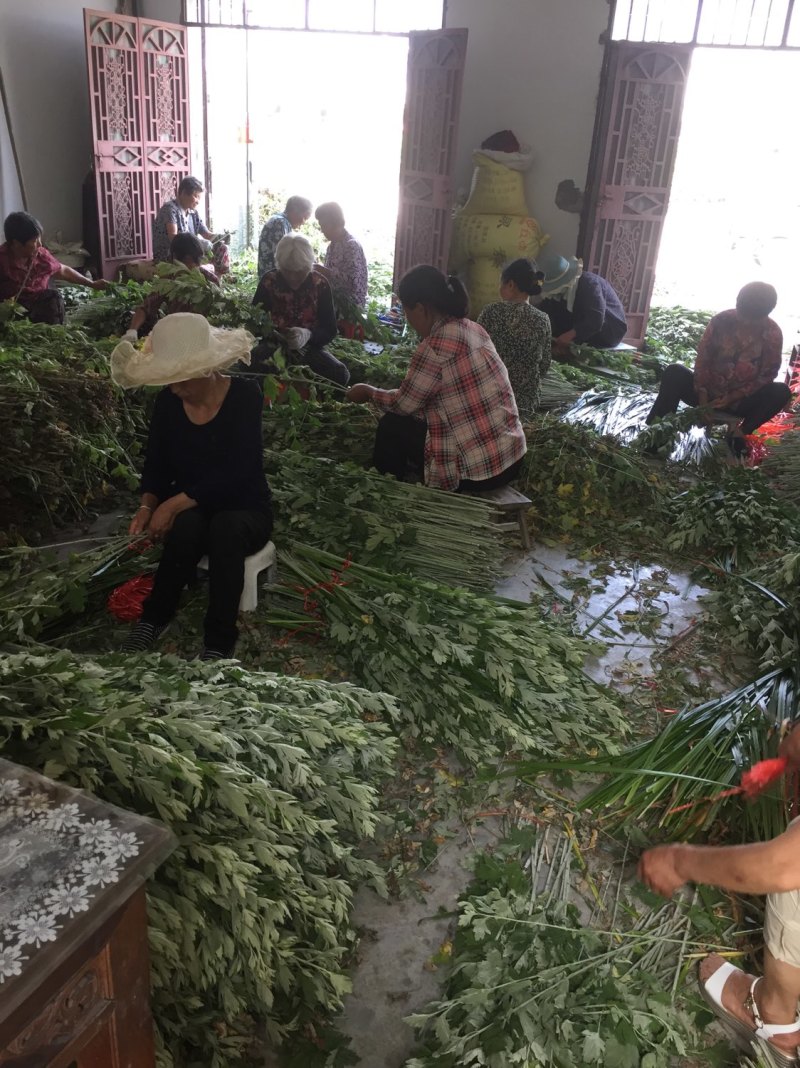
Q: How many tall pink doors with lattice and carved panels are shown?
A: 4